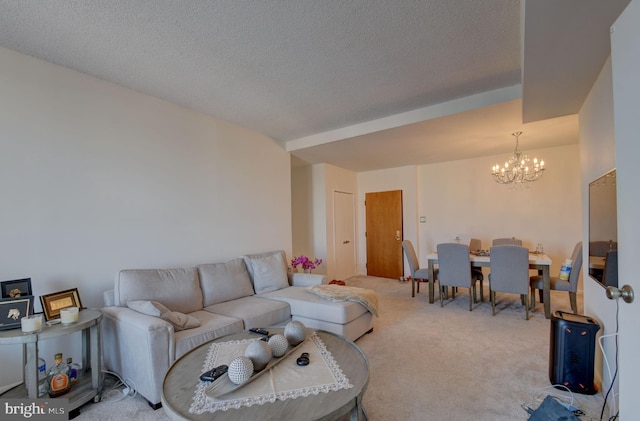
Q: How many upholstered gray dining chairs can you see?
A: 6